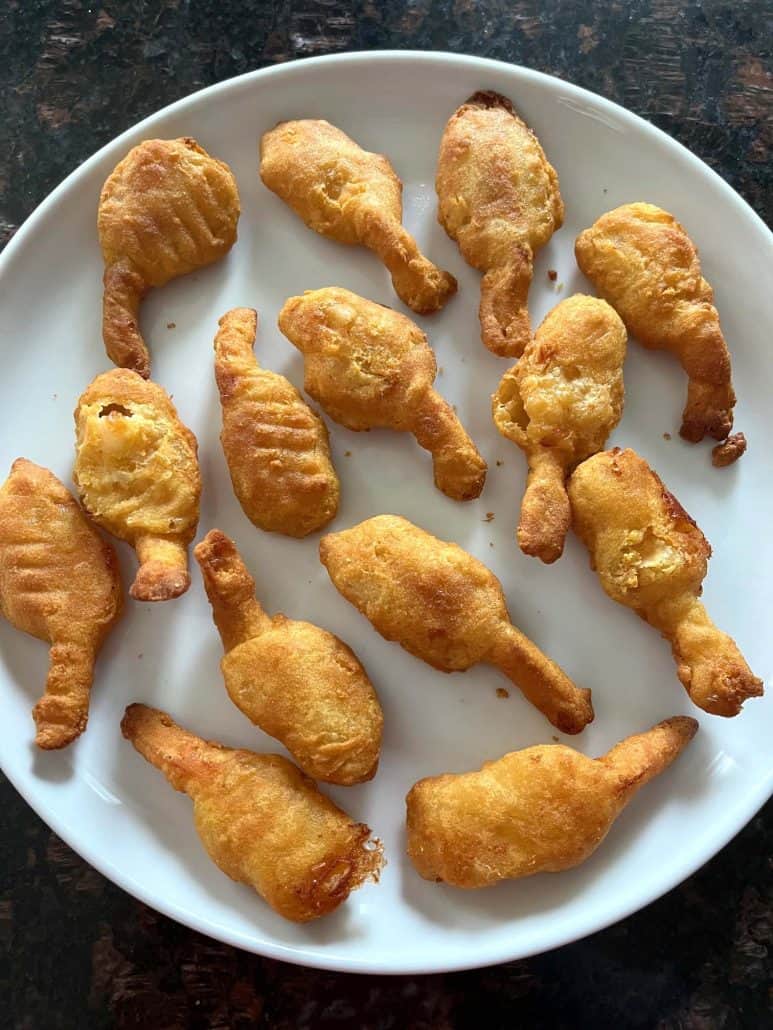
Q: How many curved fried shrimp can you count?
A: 14